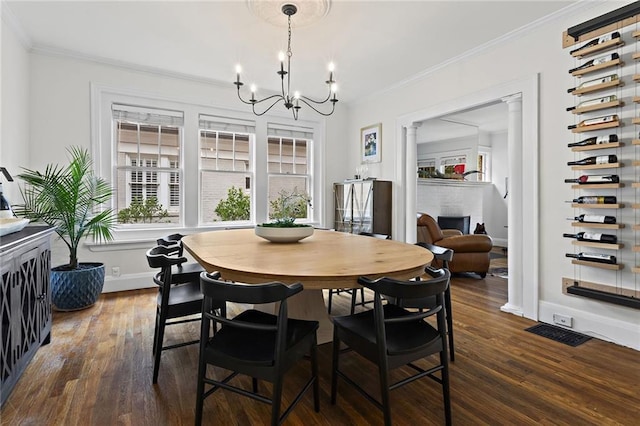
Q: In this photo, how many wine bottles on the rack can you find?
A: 12